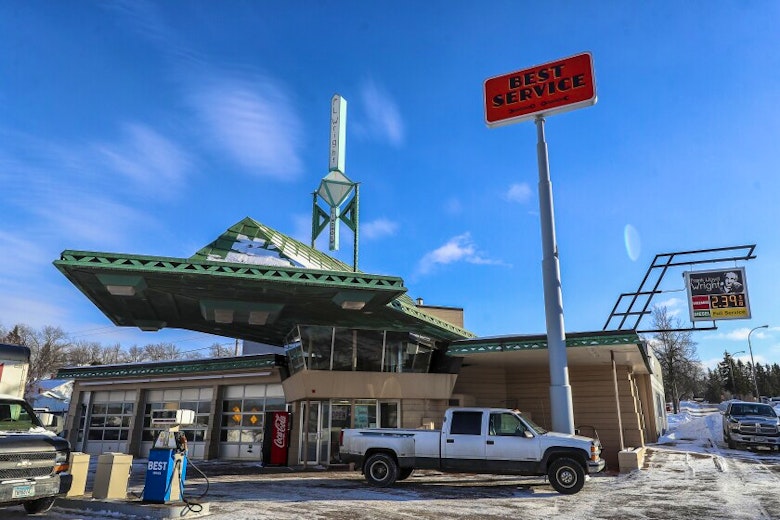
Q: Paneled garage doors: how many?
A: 3